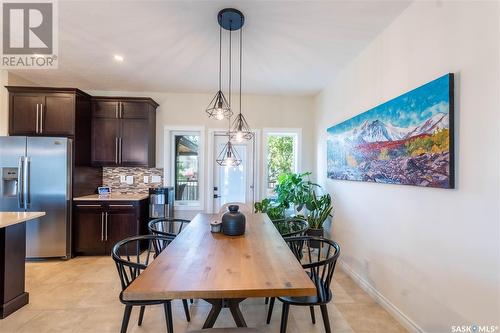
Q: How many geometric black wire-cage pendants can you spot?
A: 3